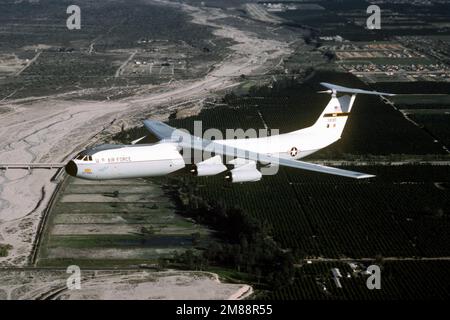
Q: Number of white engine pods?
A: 2